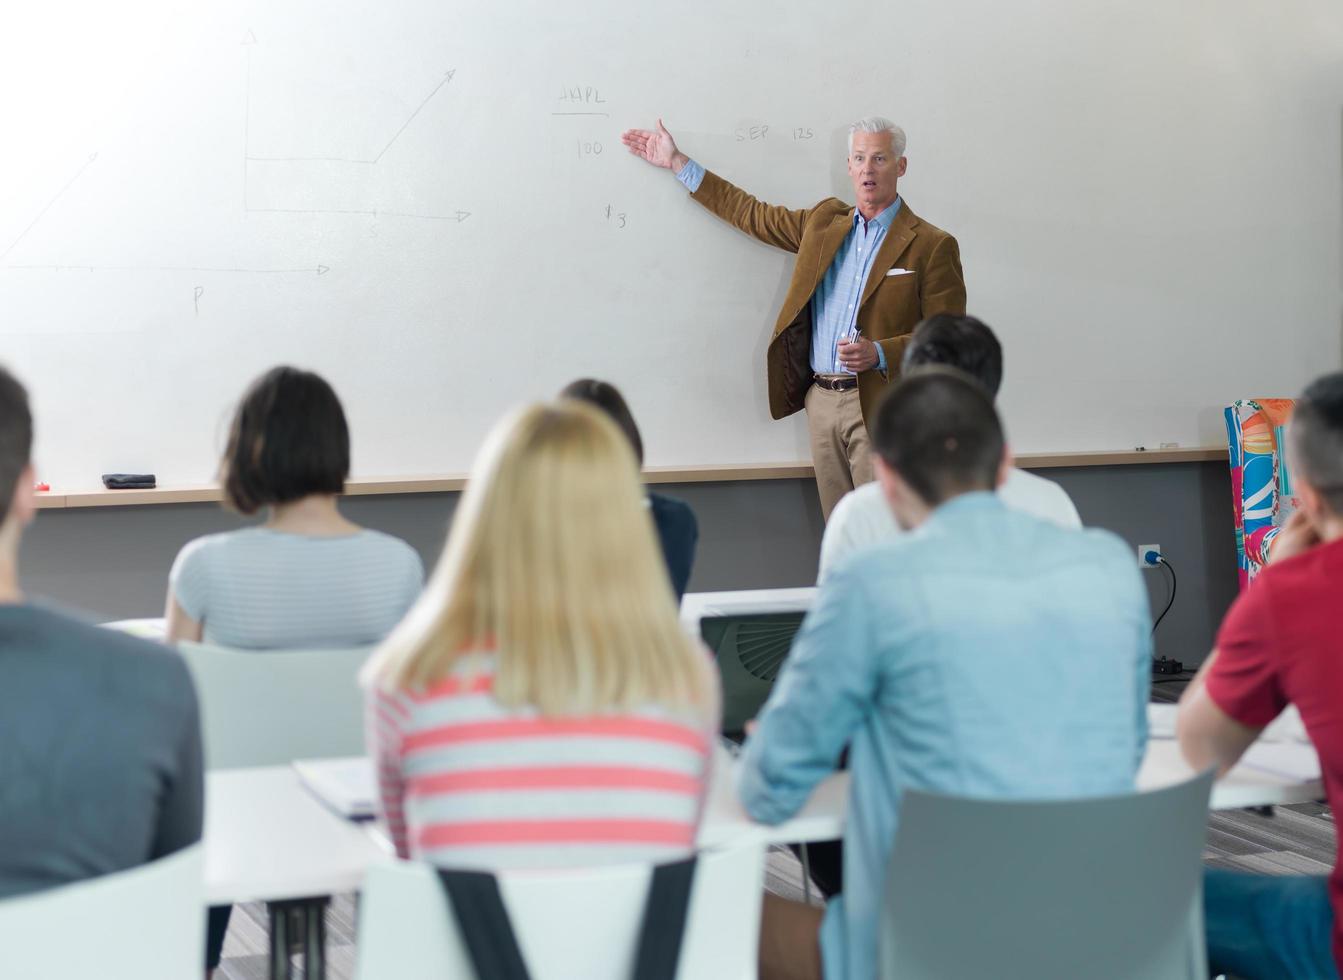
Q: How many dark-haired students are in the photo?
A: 6